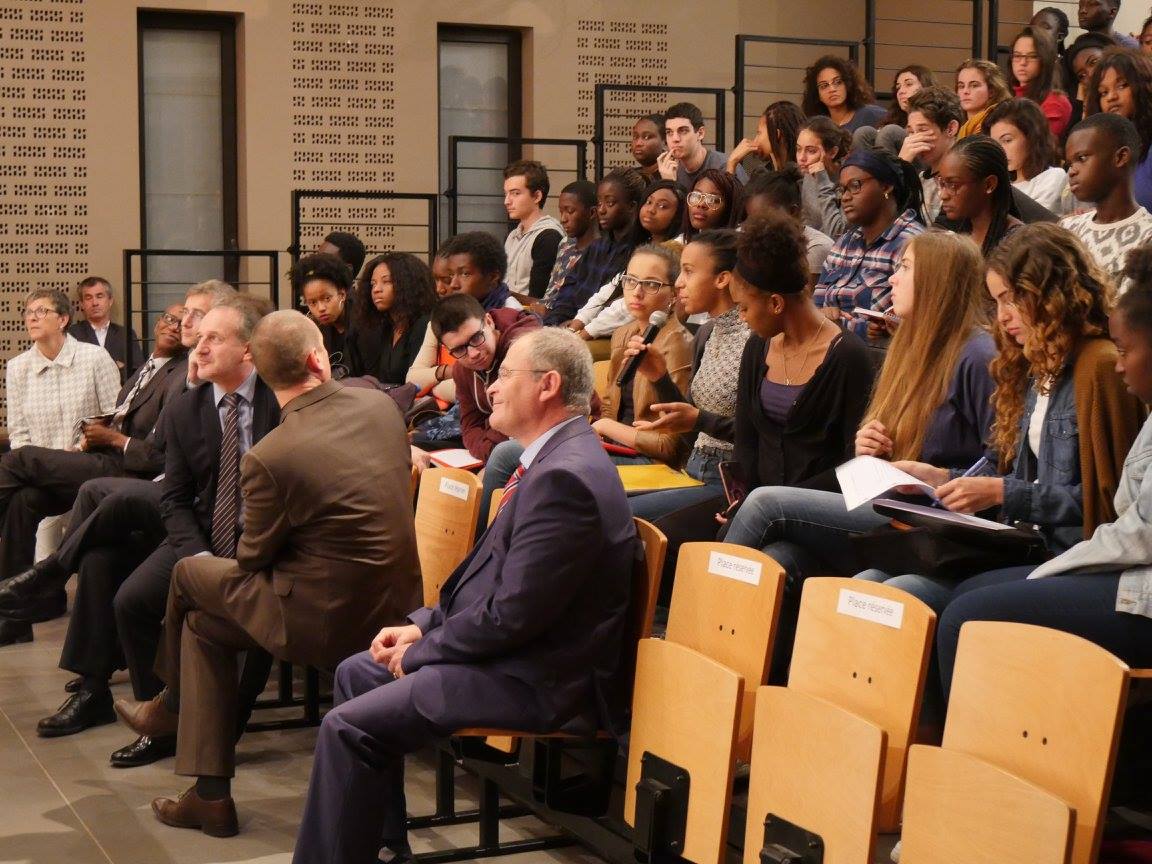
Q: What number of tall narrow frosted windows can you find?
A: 2